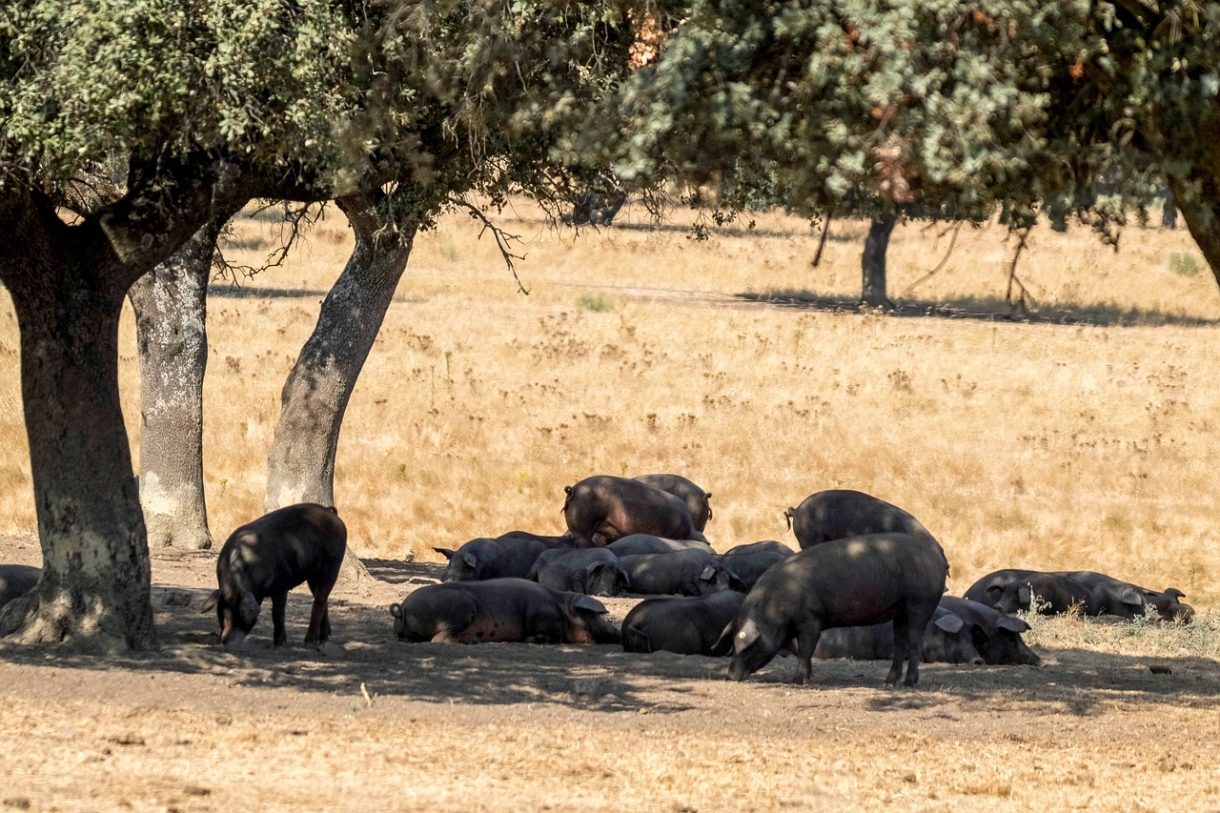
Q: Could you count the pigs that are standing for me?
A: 5